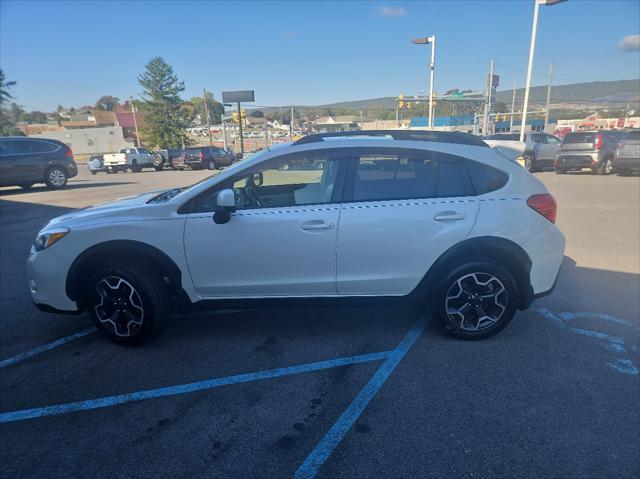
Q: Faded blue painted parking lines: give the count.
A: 3